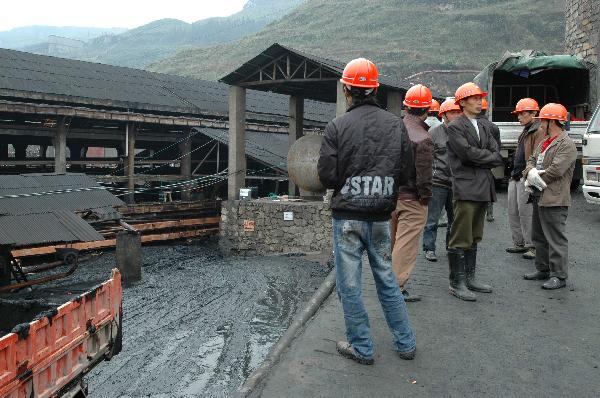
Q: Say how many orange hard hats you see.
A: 8